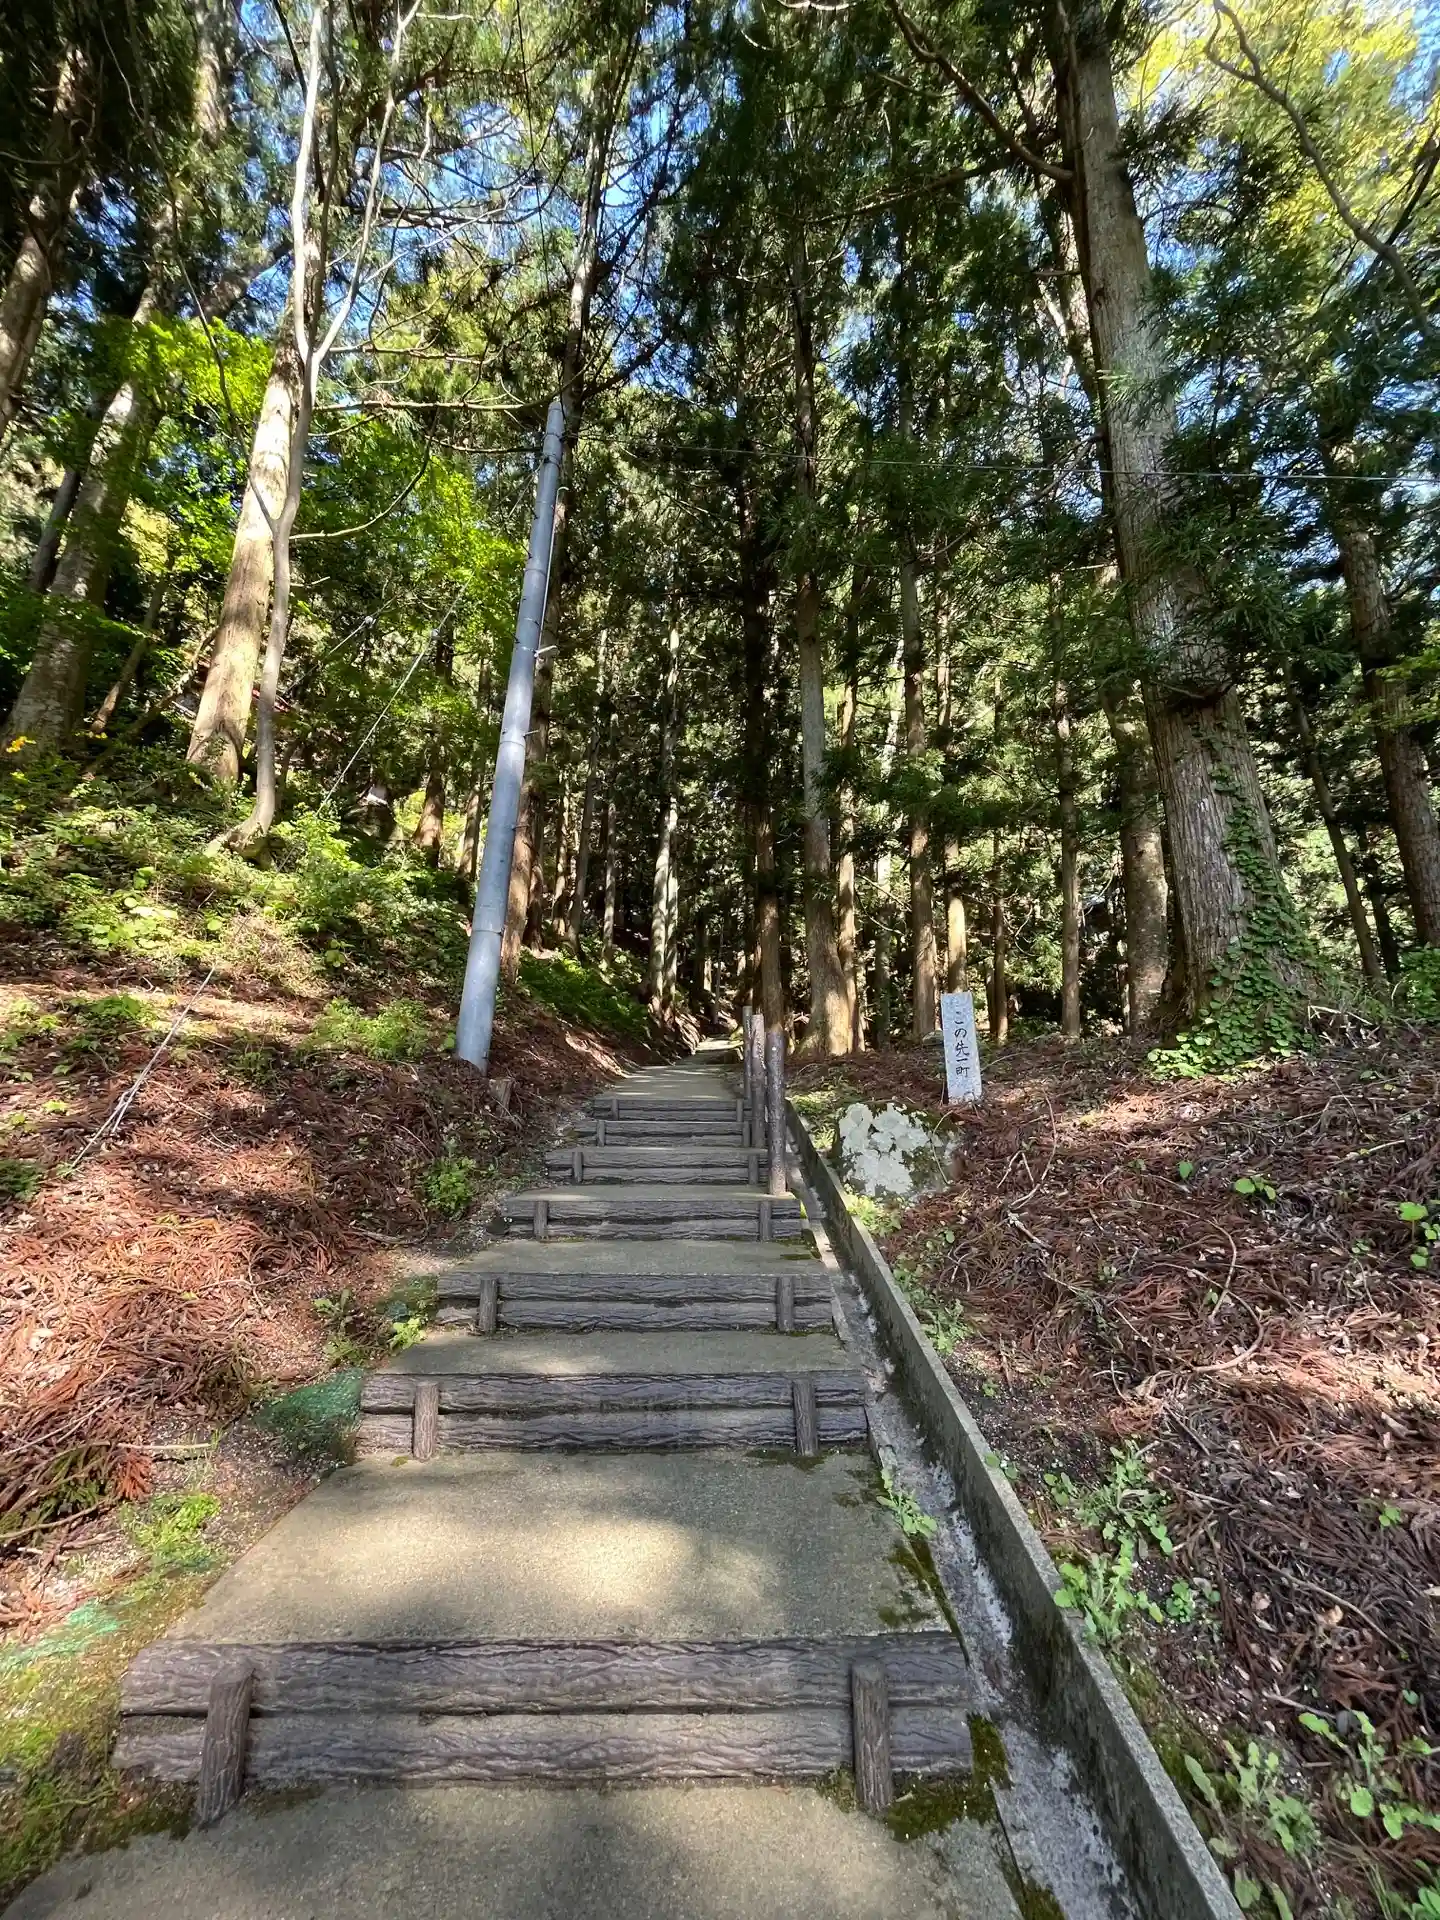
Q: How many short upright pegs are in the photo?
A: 14